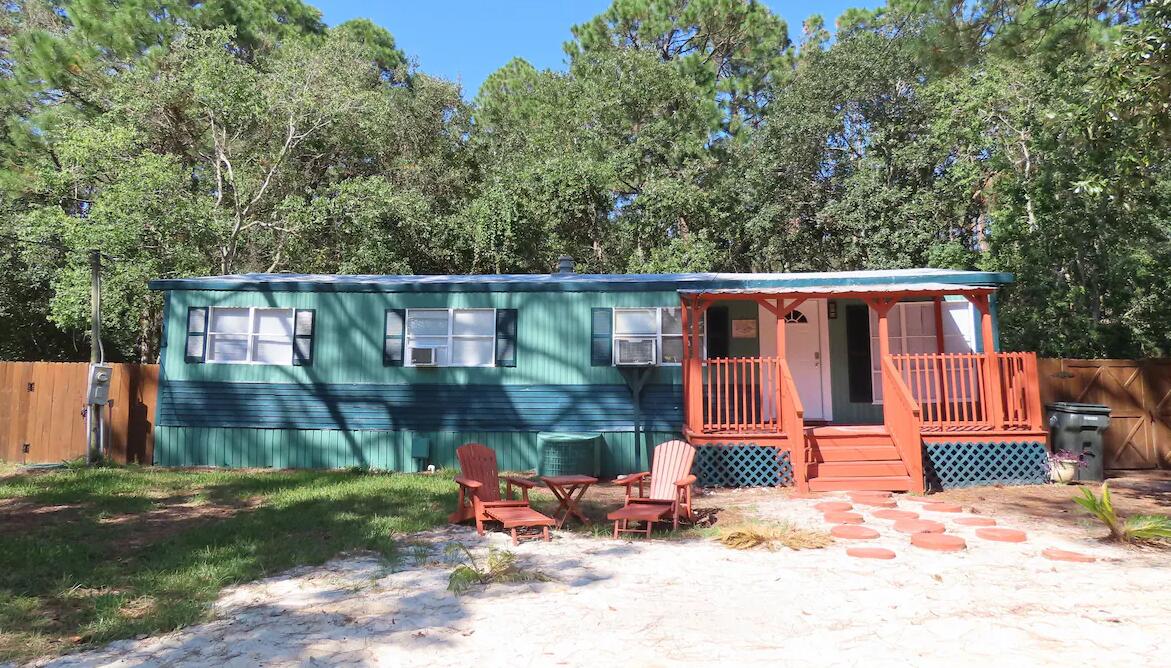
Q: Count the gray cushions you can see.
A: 0